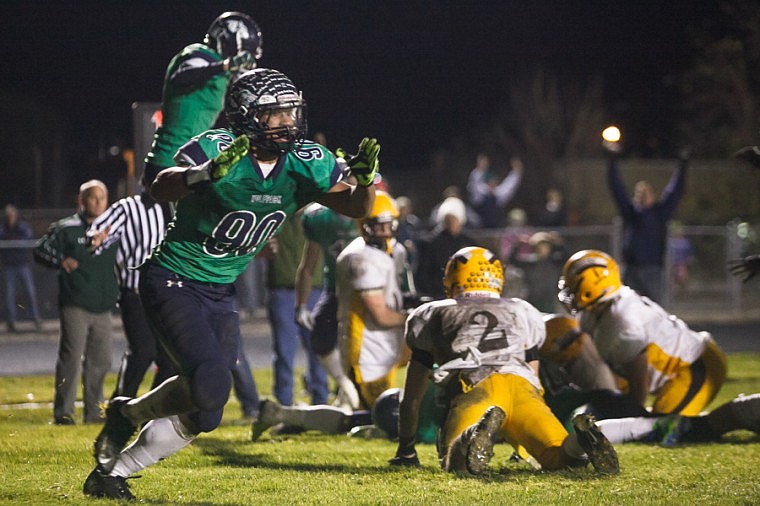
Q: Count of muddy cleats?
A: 2